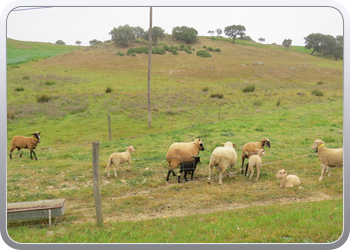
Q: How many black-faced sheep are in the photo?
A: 4